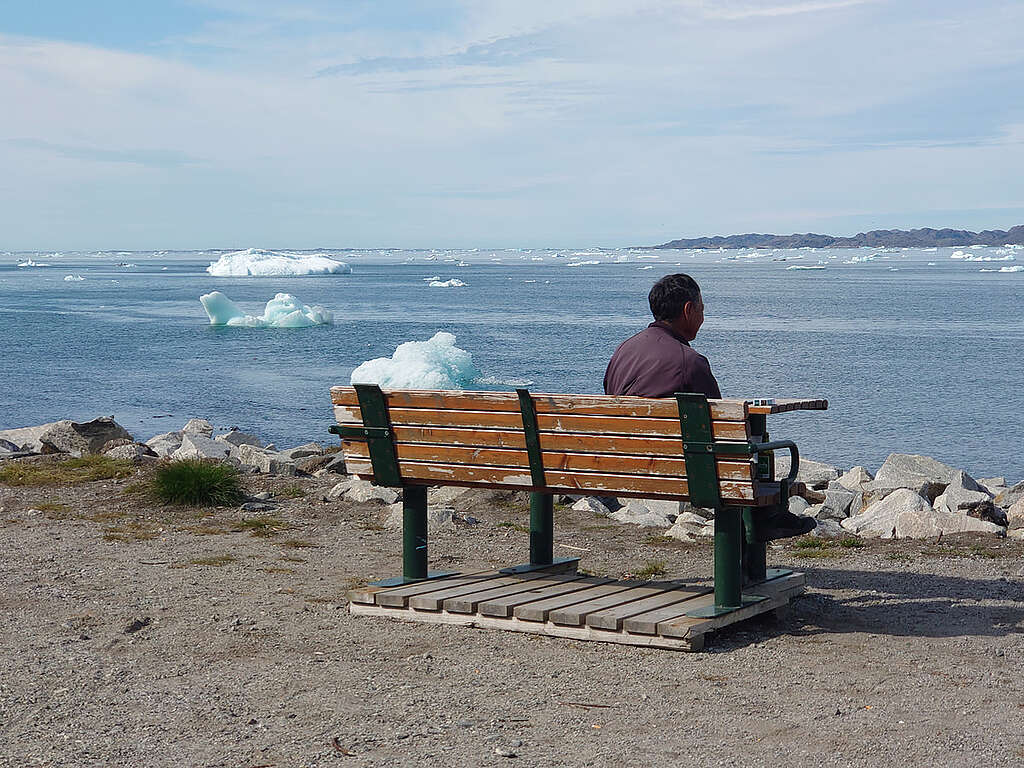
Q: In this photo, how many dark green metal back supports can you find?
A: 3